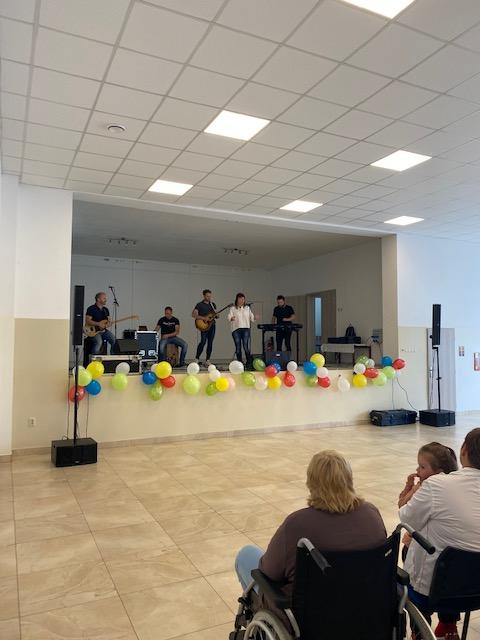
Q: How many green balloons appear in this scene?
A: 11